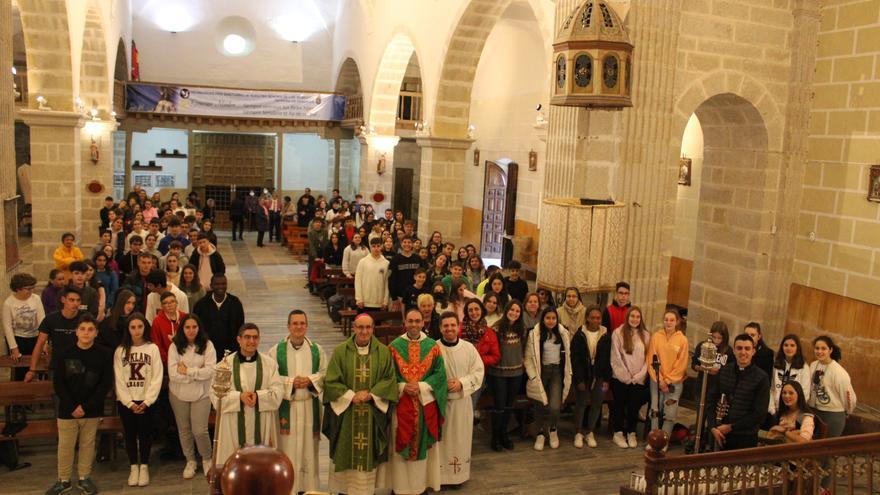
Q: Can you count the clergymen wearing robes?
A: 5